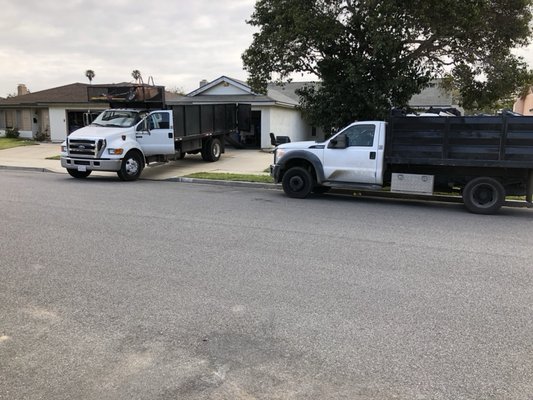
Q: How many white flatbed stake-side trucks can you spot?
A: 2